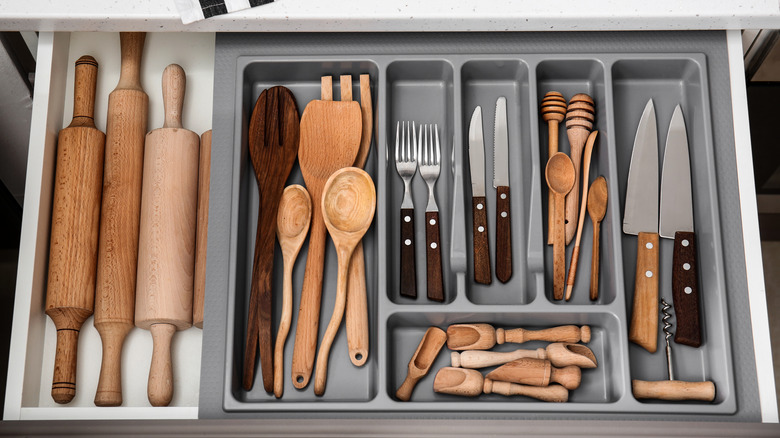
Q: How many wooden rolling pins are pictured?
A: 4